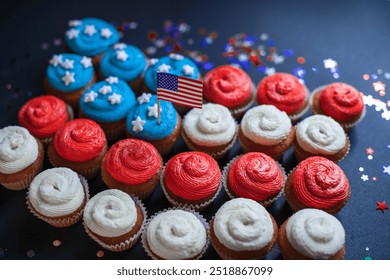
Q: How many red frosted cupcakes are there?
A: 9